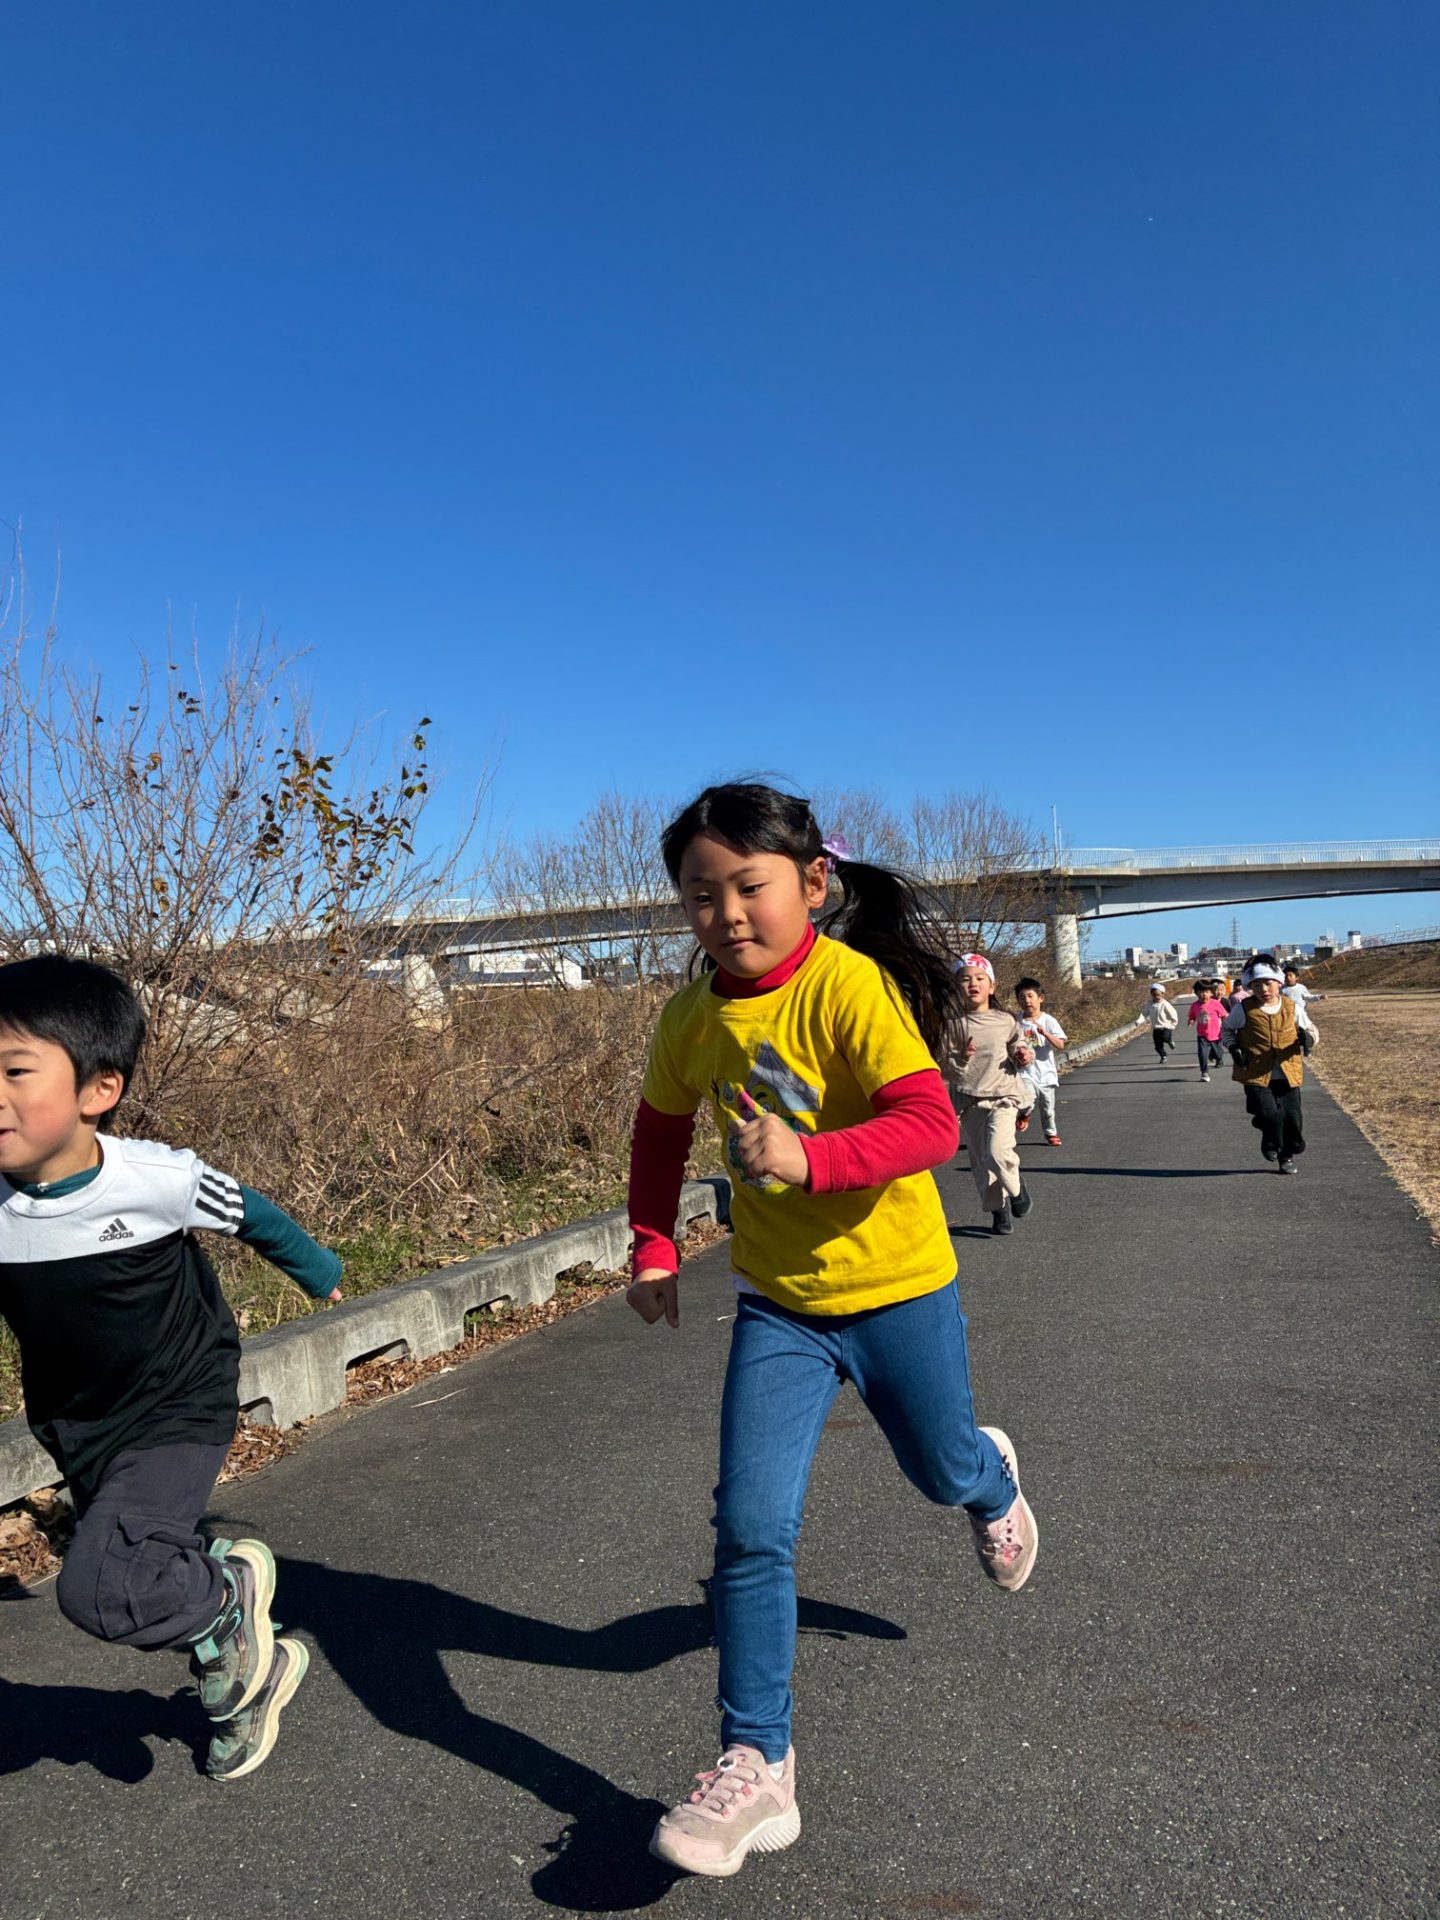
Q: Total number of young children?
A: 10